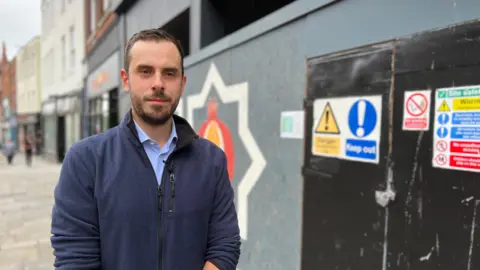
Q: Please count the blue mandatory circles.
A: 3